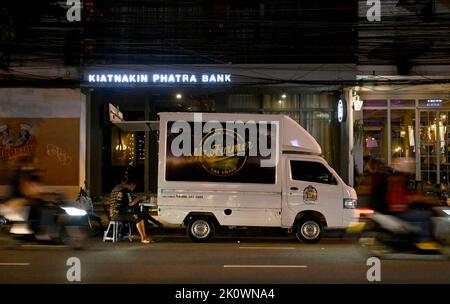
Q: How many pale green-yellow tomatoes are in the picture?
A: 0